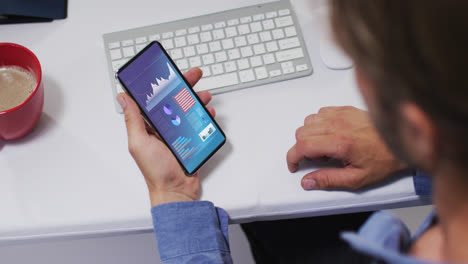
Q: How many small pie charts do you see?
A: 2